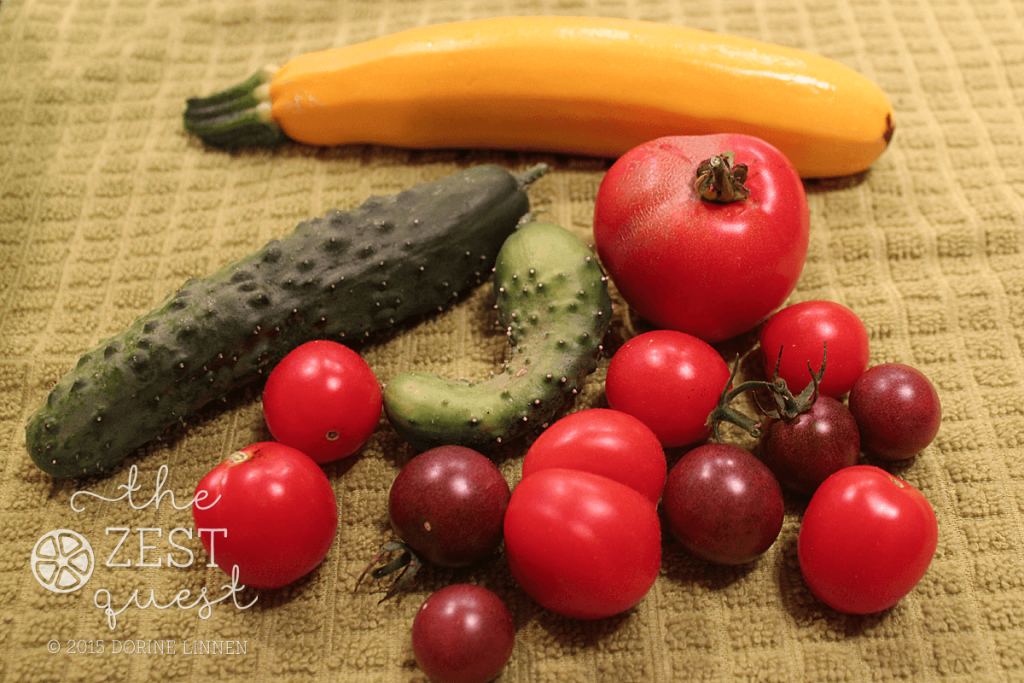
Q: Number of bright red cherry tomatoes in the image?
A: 7